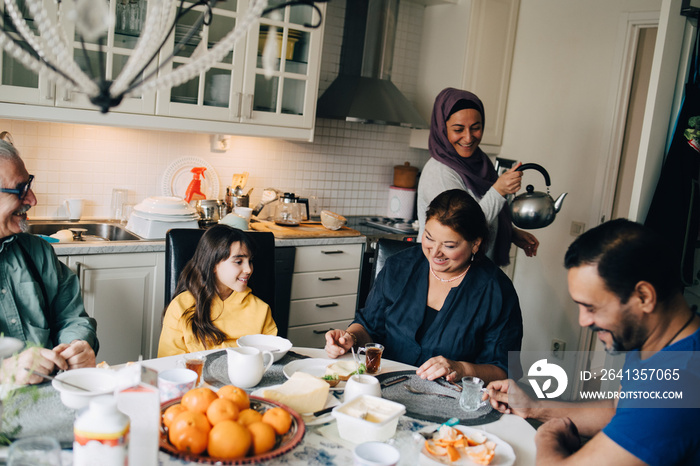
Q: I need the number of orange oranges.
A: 10